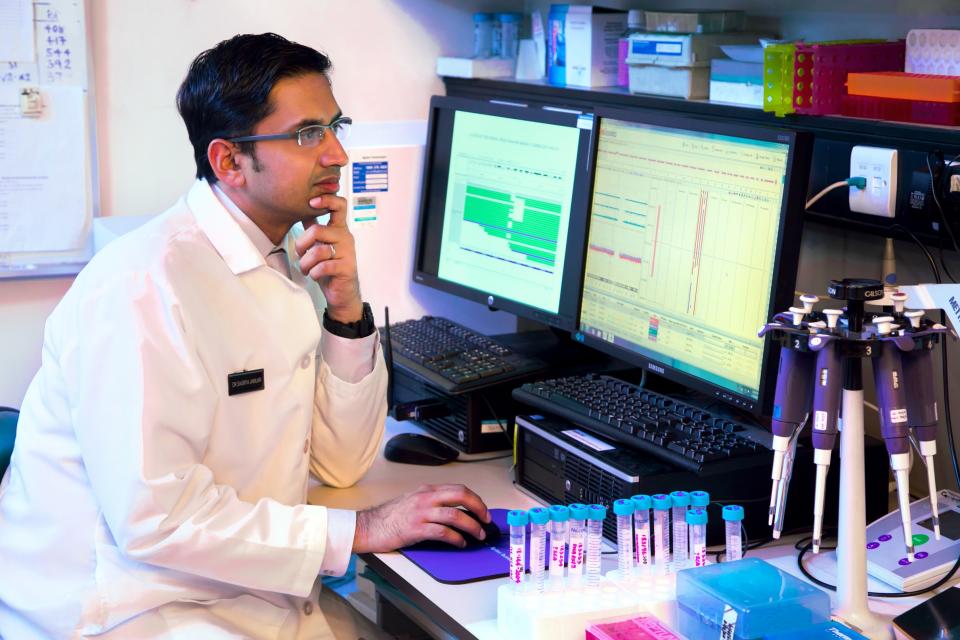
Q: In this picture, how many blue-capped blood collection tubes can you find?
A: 12